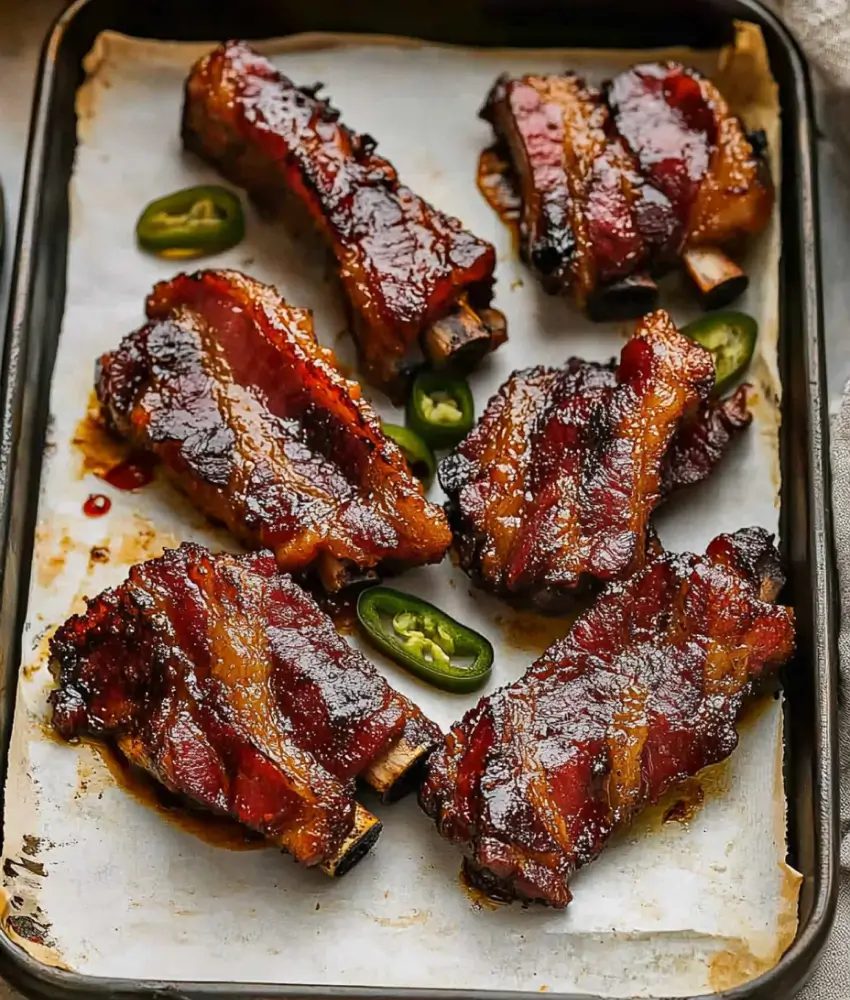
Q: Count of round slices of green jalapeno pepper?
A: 5